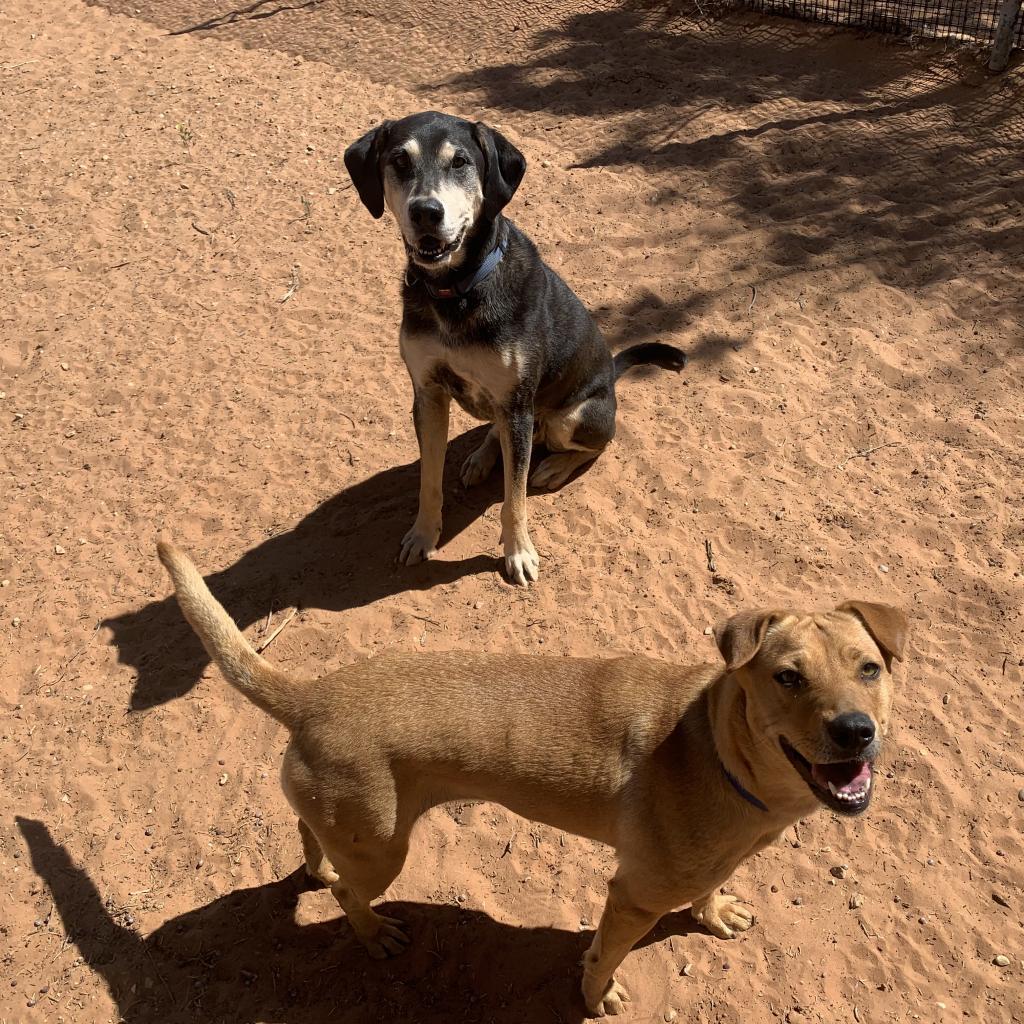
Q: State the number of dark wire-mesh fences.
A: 1